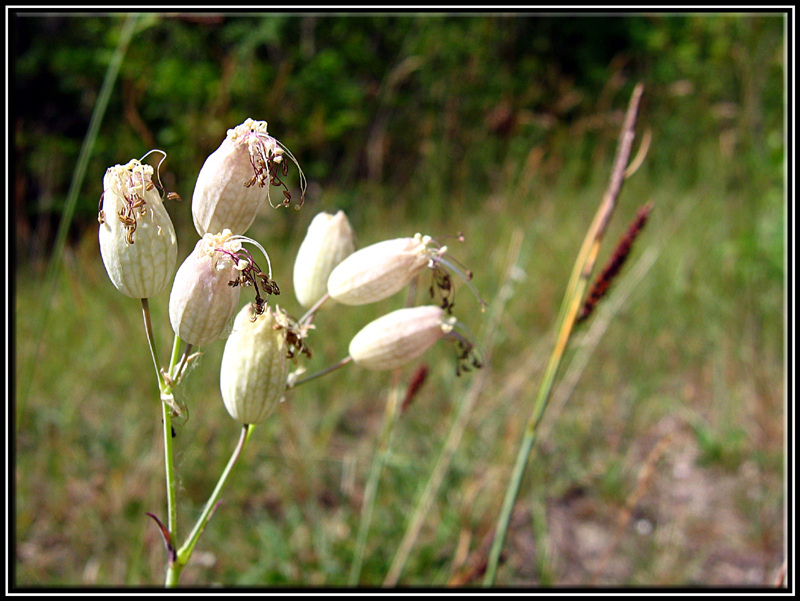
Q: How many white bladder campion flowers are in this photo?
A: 7